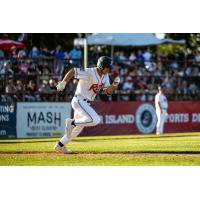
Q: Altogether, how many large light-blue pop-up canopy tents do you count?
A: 1